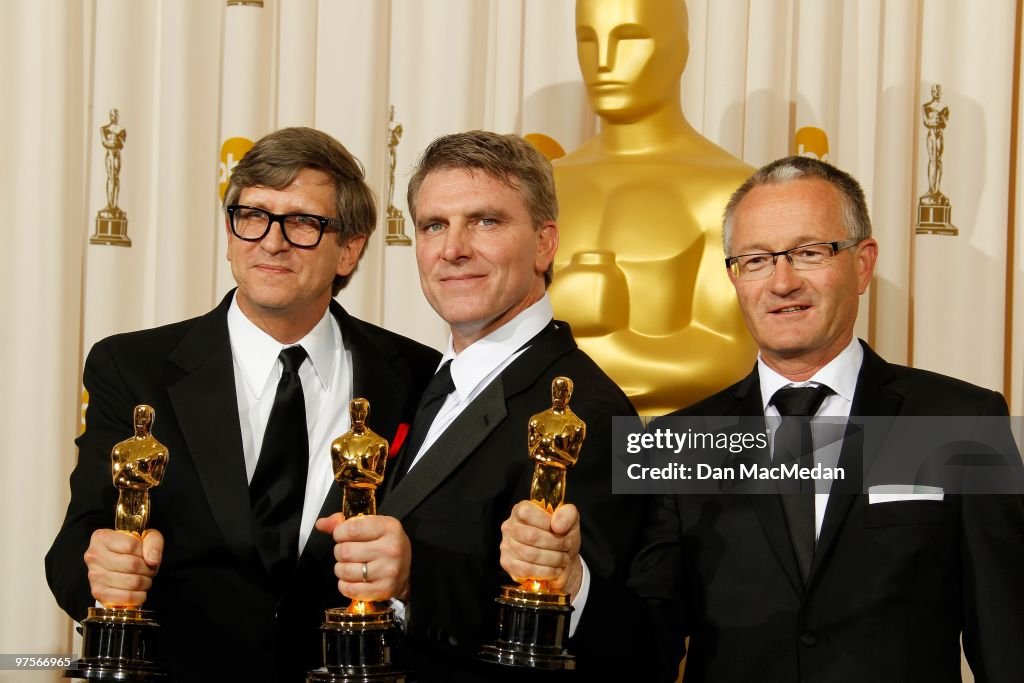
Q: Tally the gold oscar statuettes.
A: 3